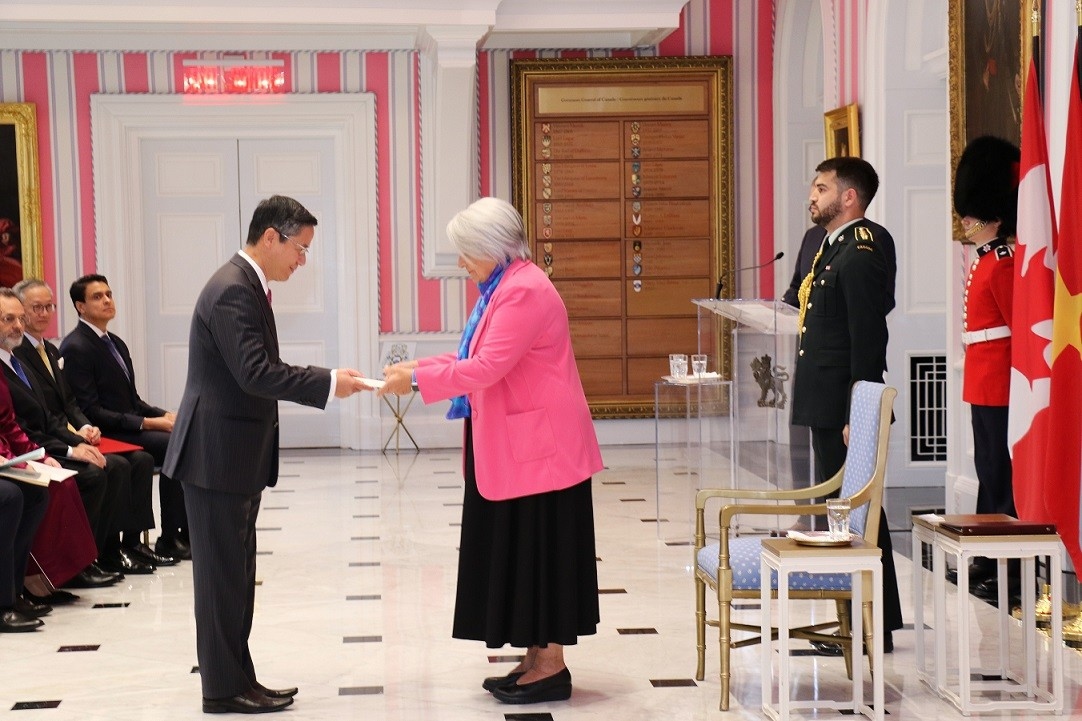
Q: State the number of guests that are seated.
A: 5